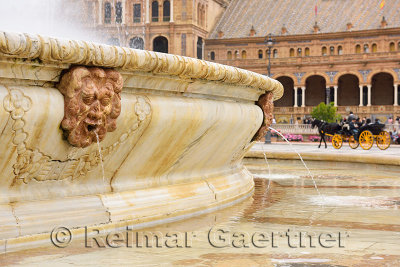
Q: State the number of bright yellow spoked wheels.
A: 4